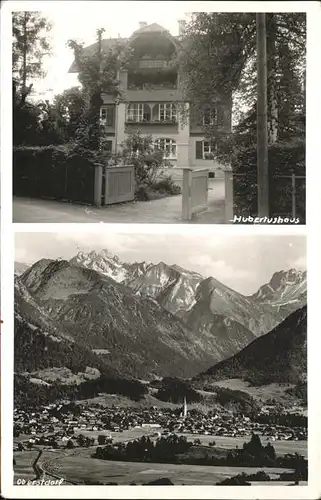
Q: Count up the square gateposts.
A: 3